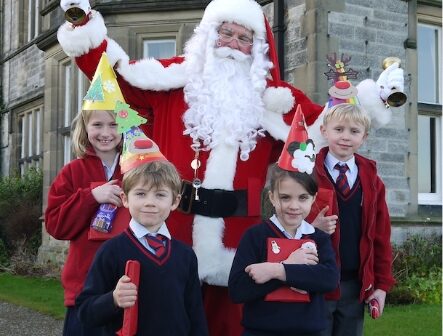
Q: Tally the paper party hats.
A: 4